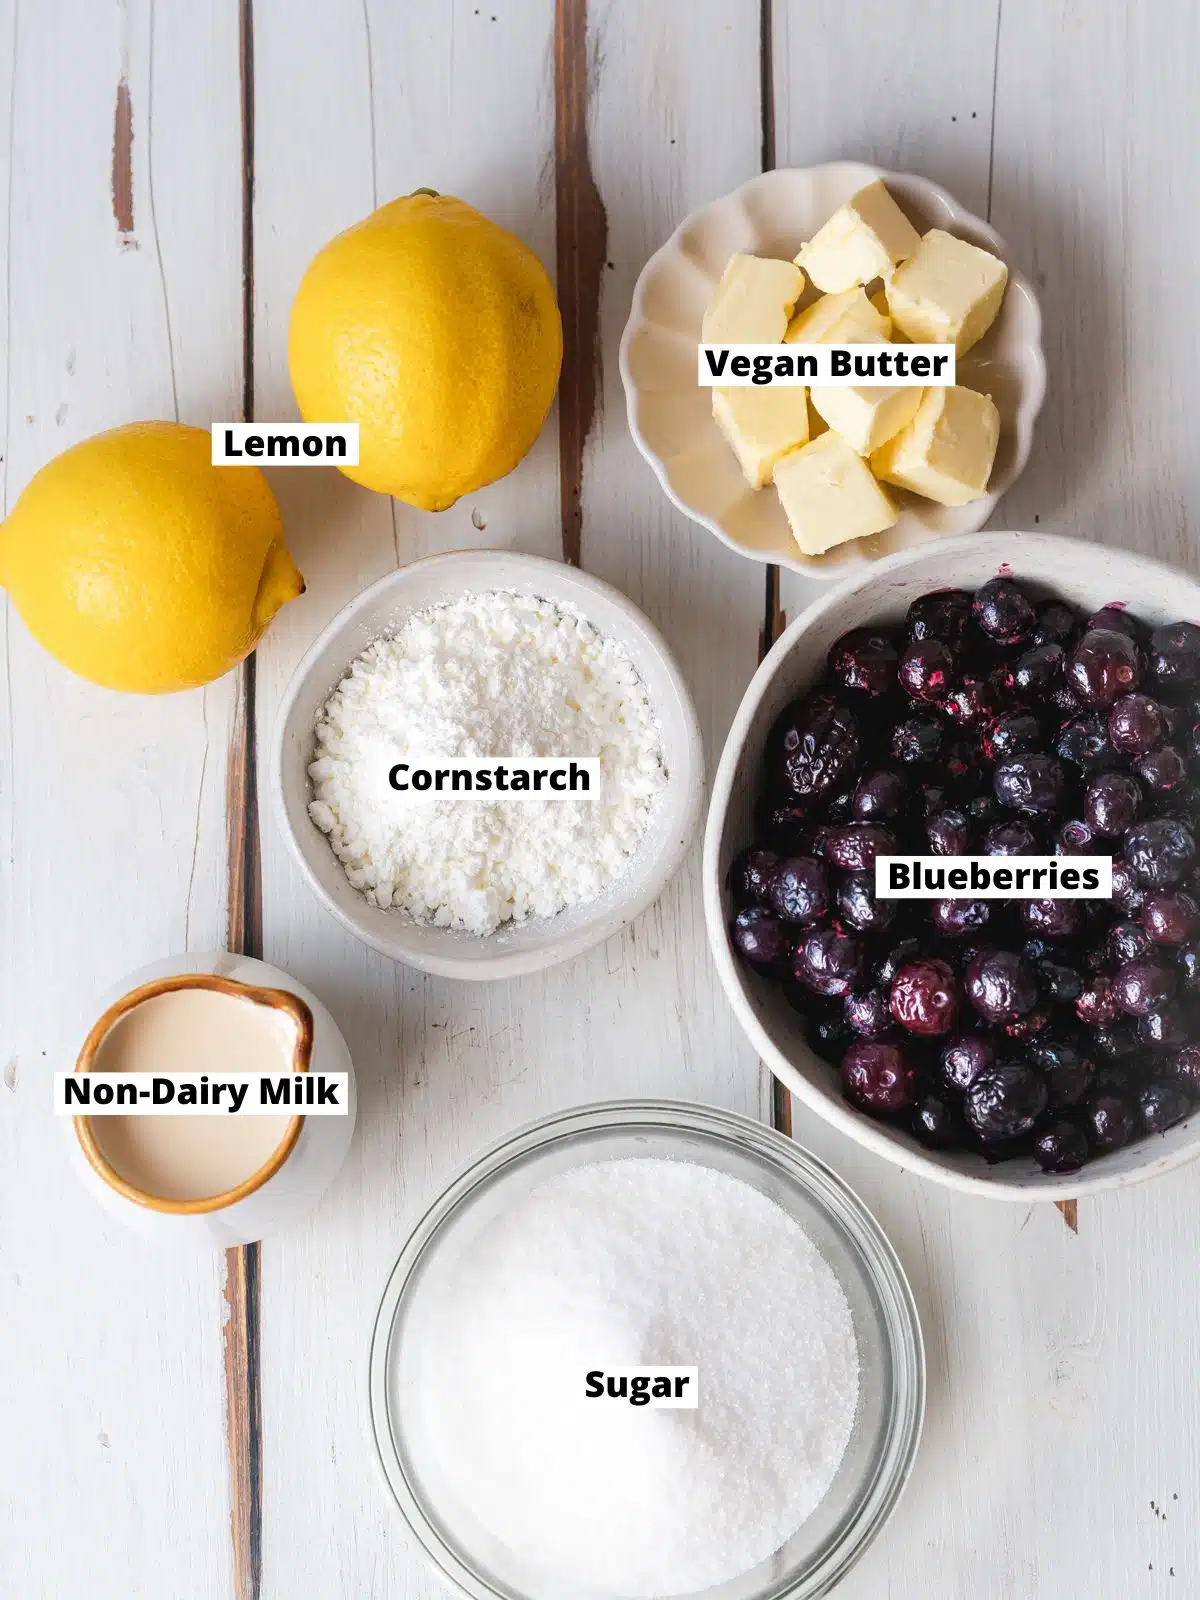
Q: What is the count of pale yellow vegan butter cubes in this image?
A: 8